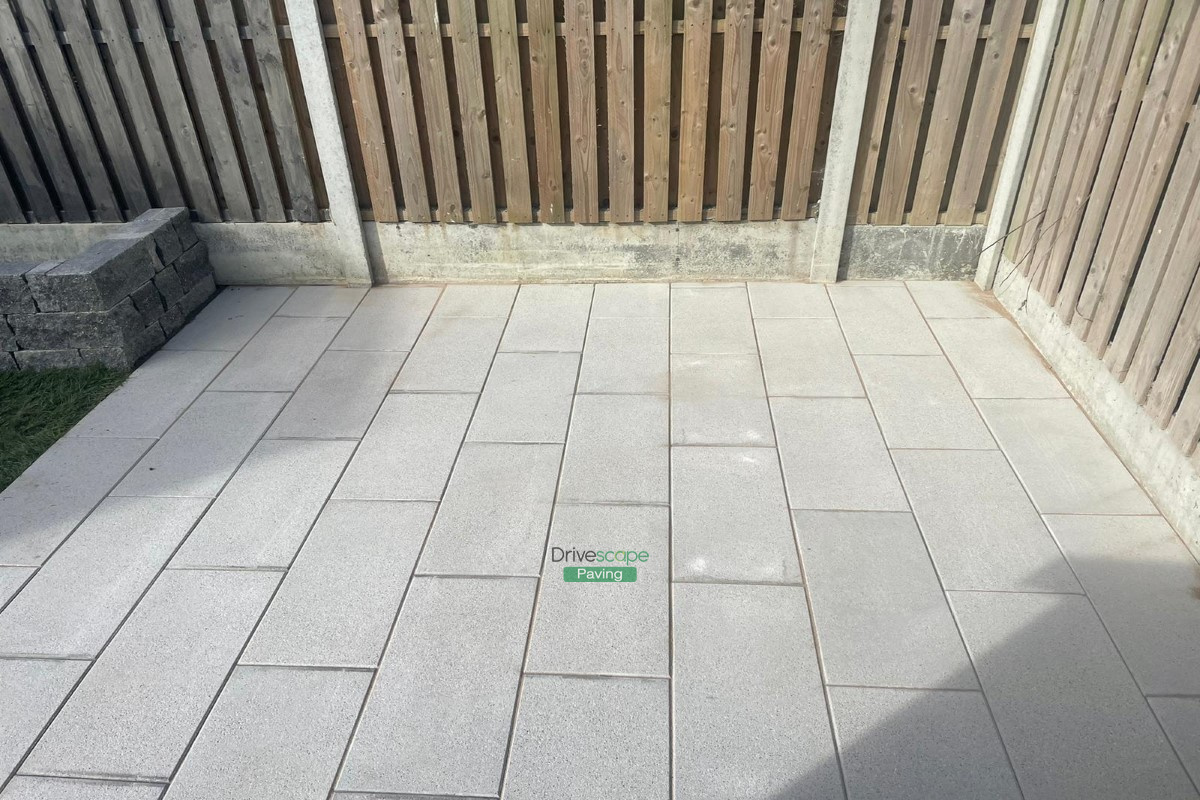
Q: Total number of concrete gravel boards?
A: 4